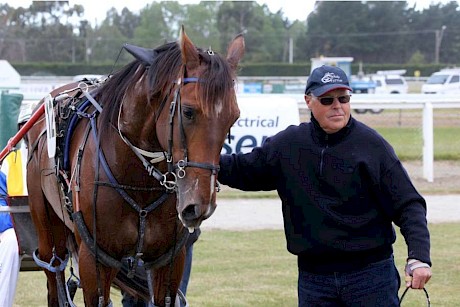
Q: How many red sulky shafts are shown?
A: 1